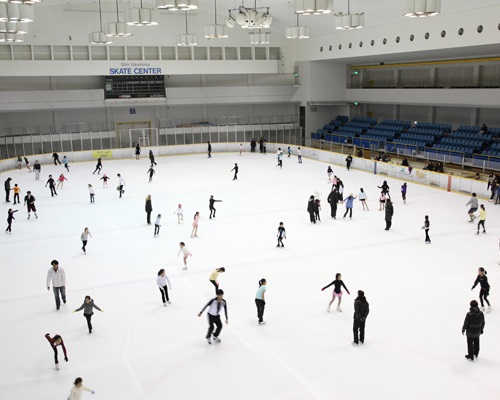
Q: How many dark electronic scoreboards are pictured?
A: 1